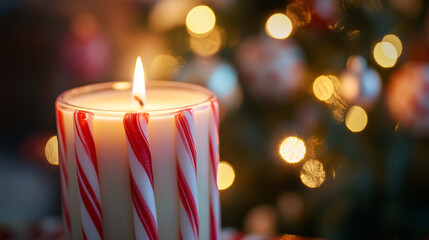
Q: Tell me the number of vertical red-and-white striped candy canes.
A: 5